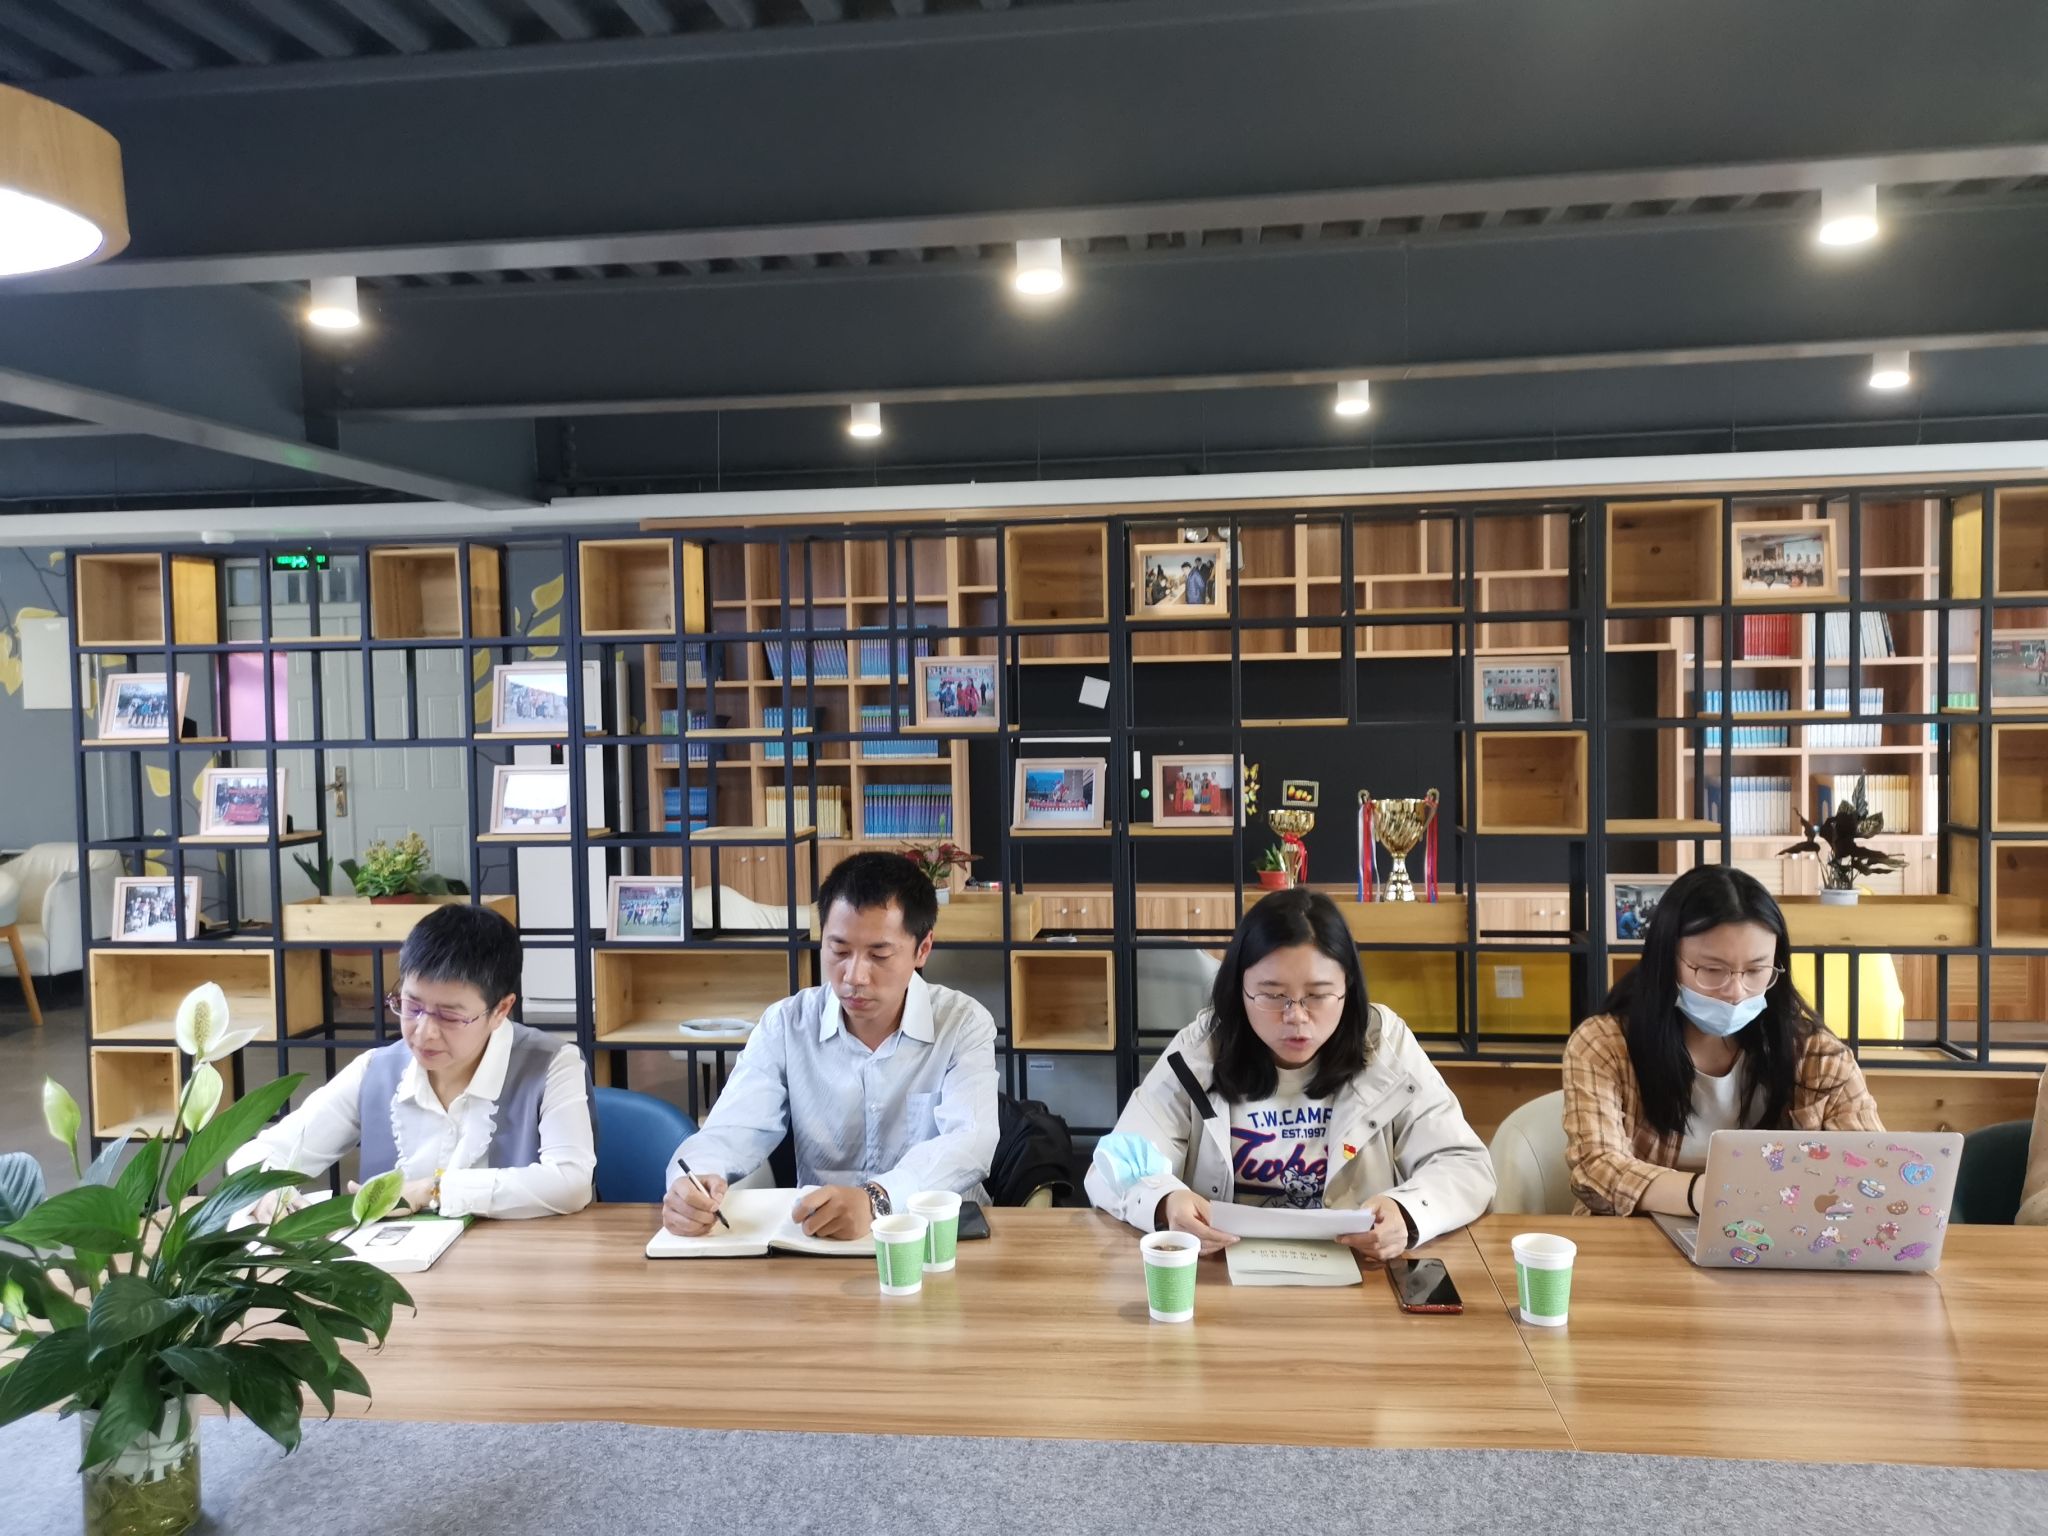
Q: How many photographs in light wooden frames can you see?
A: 14